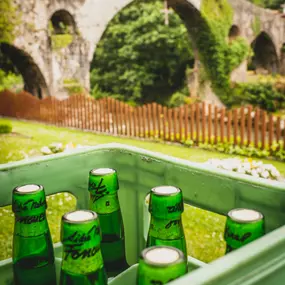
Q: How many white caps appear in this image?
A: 6